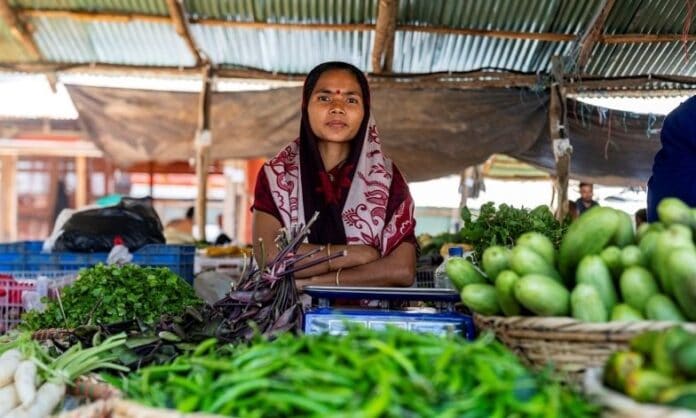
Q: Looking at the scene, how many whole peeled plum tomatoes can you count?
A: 0